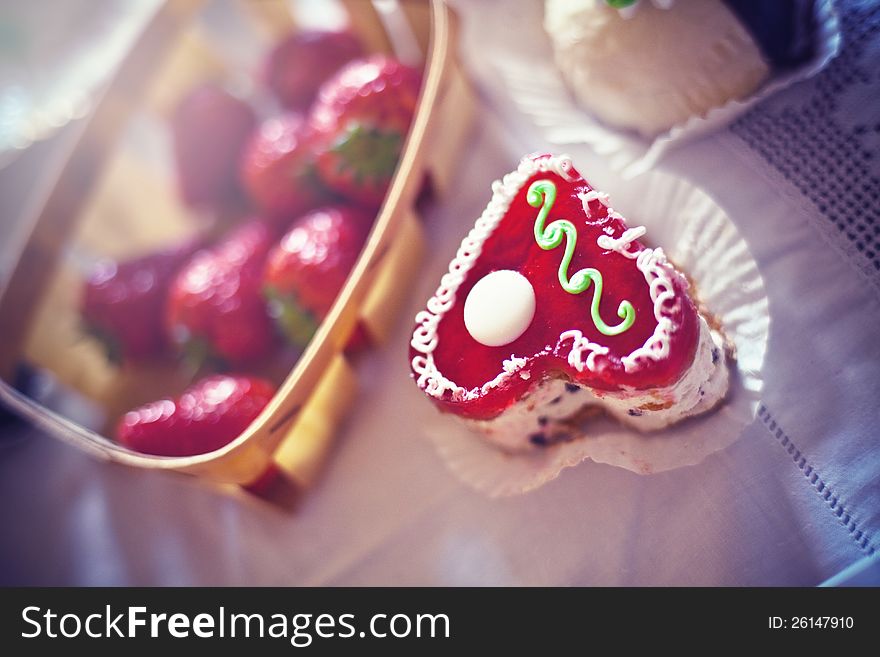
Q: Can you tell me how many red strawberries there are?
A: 8